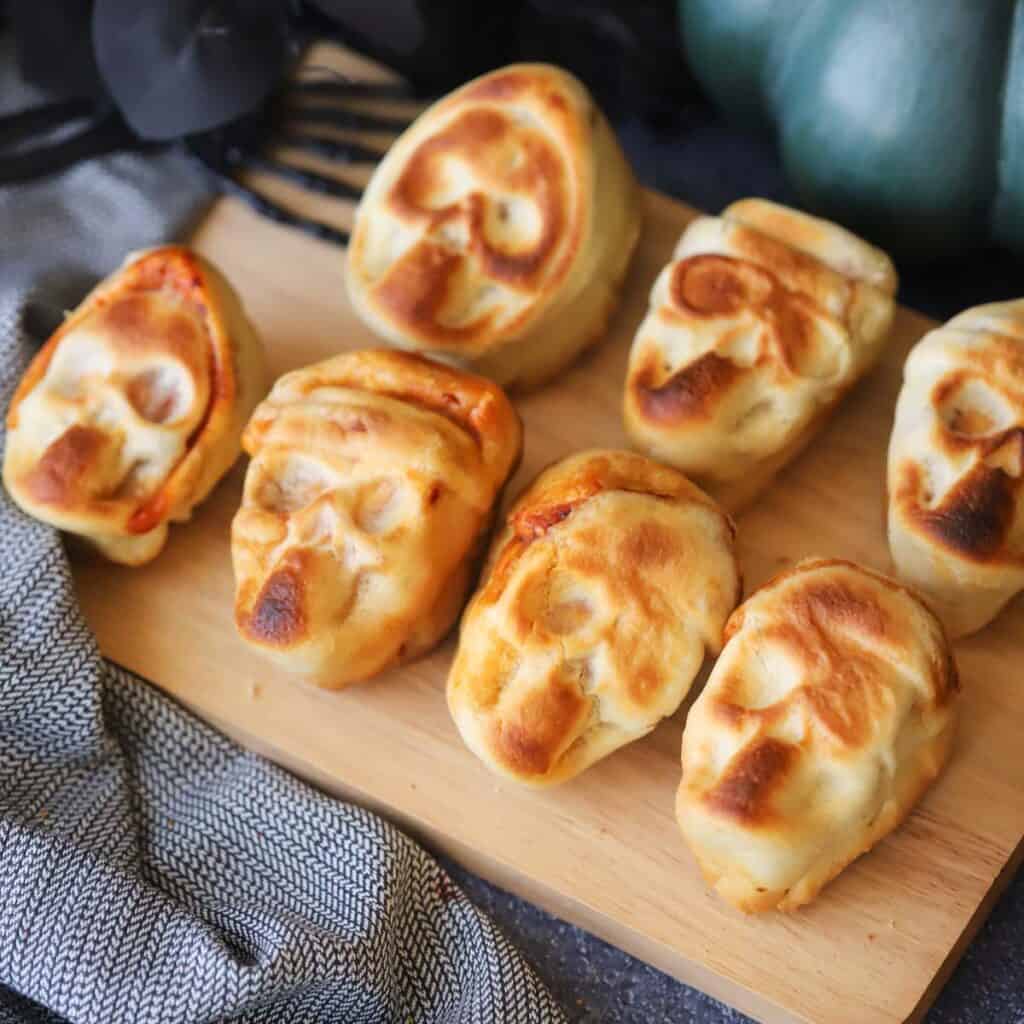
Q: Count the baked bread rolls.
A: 7